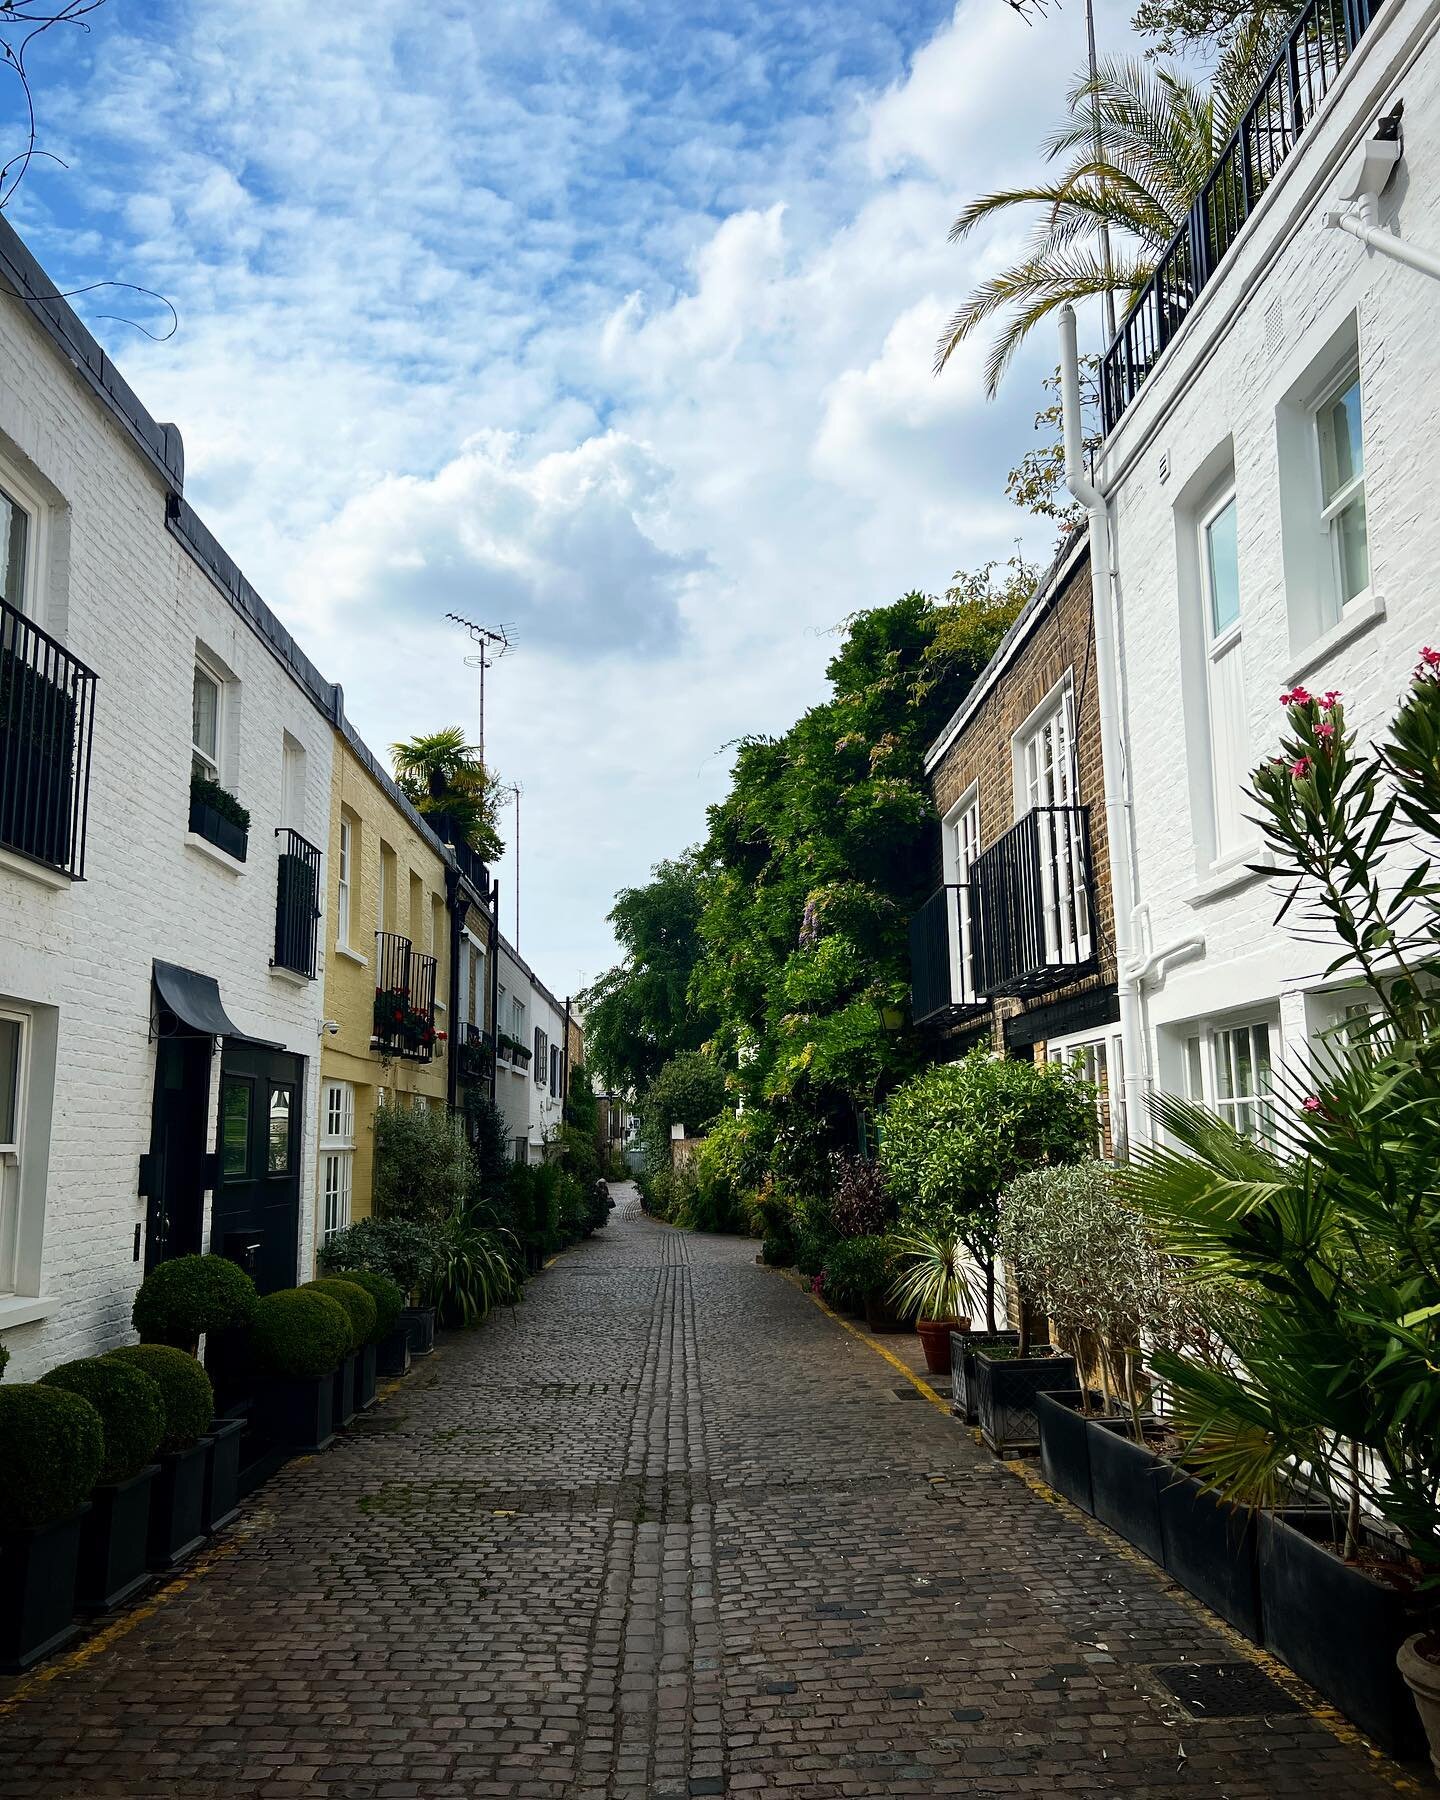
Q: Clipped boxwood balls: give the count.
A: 7